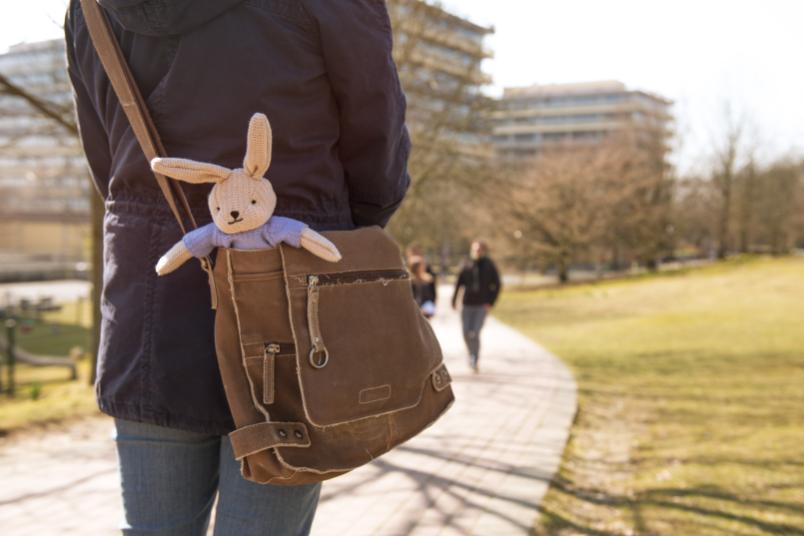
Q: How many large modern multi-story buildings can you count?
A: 3